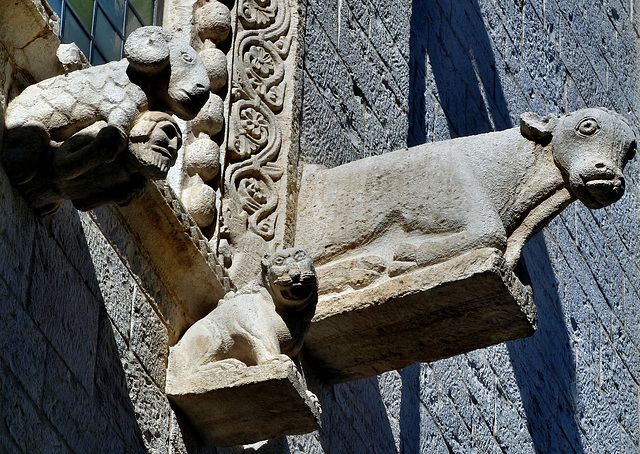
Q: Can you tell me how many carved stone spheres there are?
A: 5